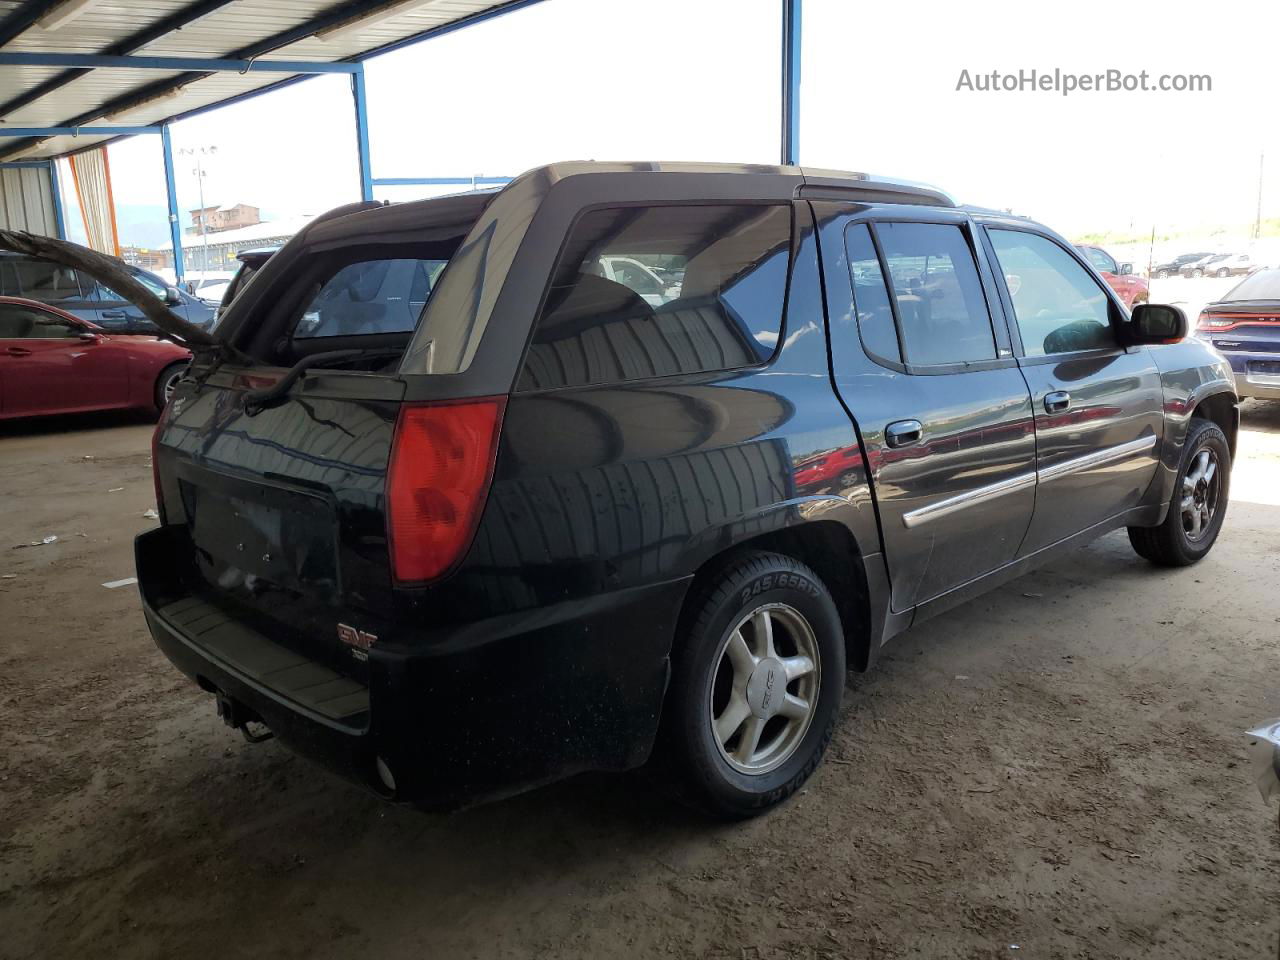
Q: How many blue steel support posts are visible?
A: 4